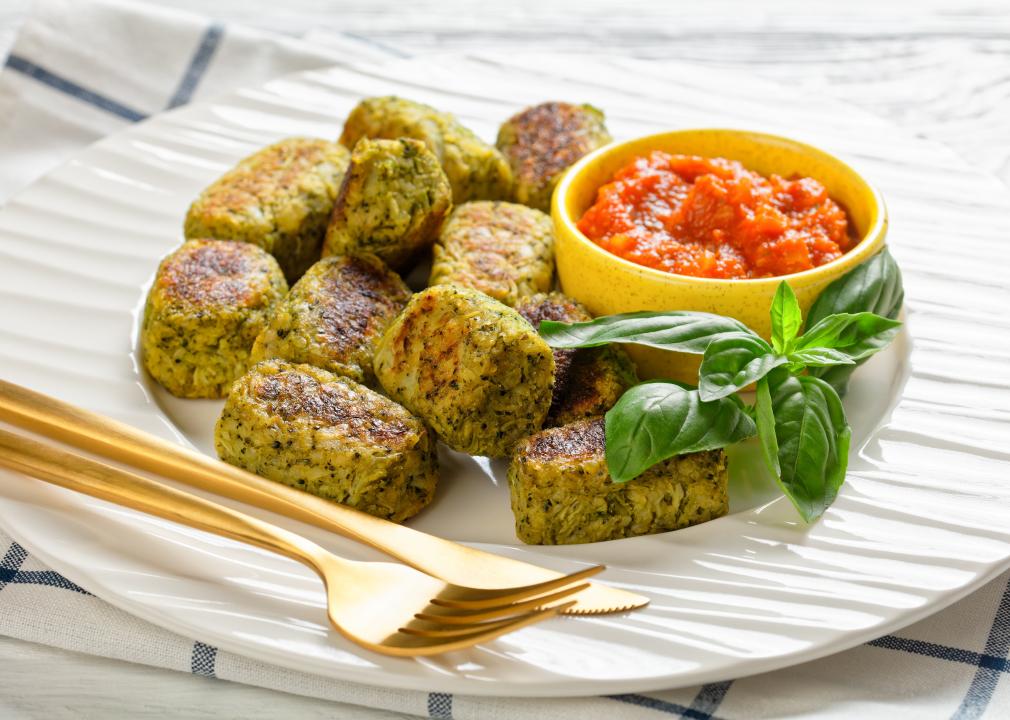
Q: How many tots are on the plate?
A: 11